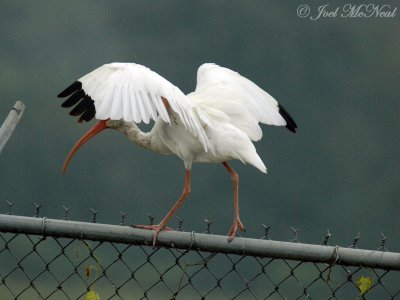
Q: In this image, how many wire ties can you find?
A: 3